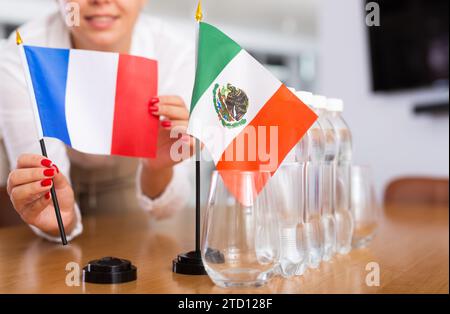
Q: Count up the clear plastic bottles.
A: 4